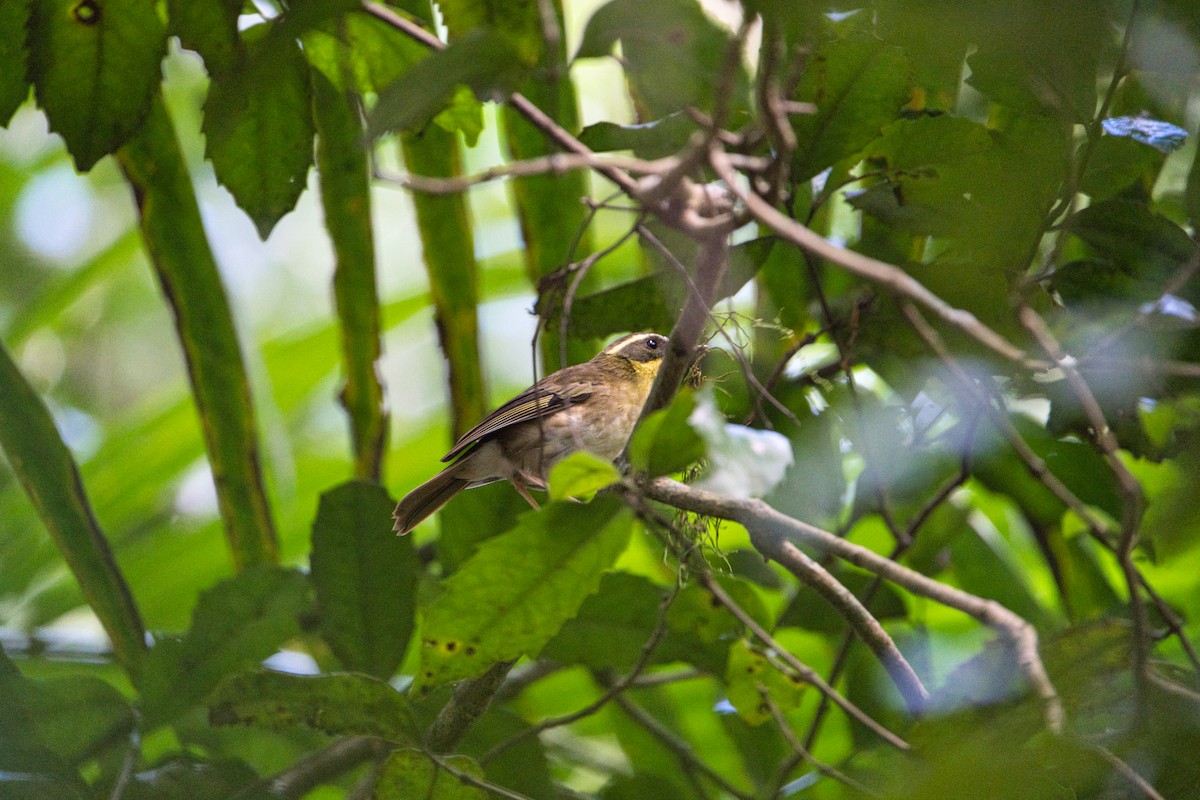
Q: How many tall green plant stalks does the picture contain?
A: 5